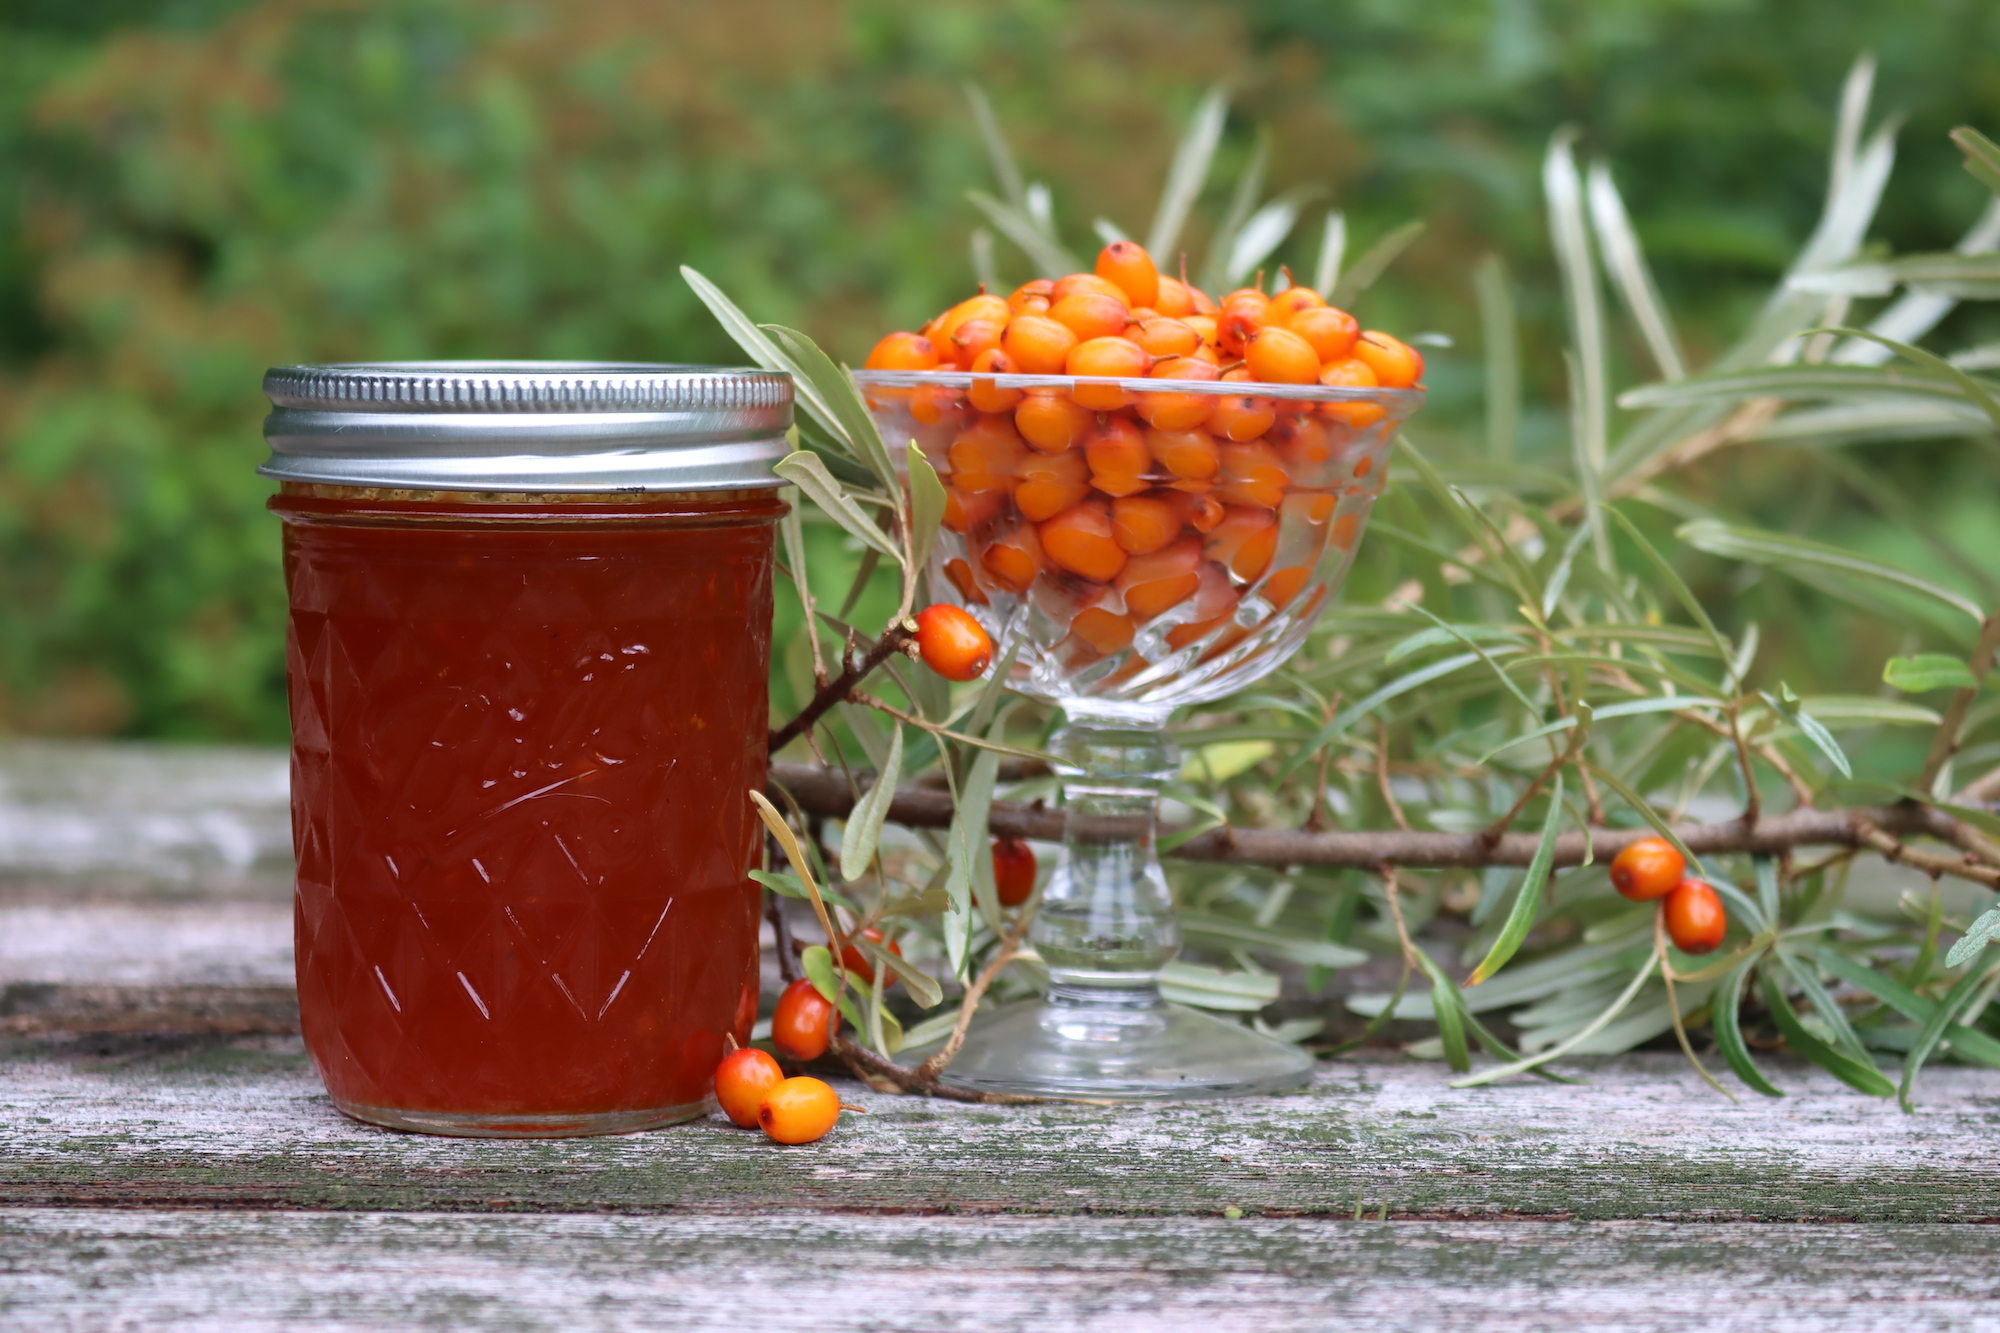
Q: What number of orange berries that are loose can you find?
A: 2